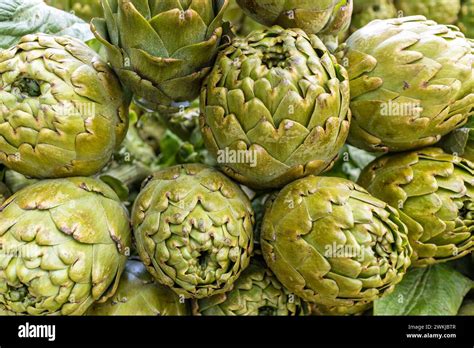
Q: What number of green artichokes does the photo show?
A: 11